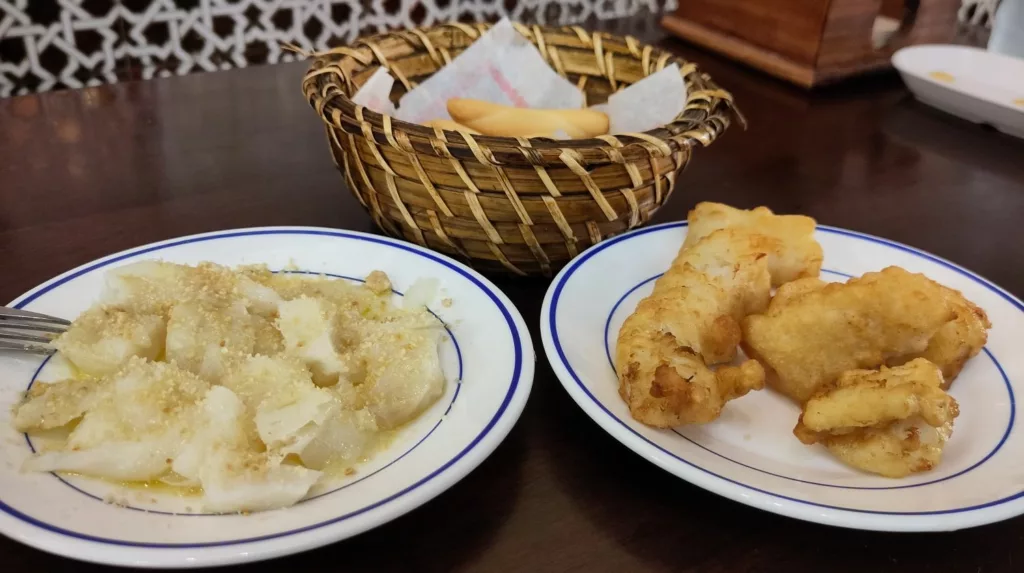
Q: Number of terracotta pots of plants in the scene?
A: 0